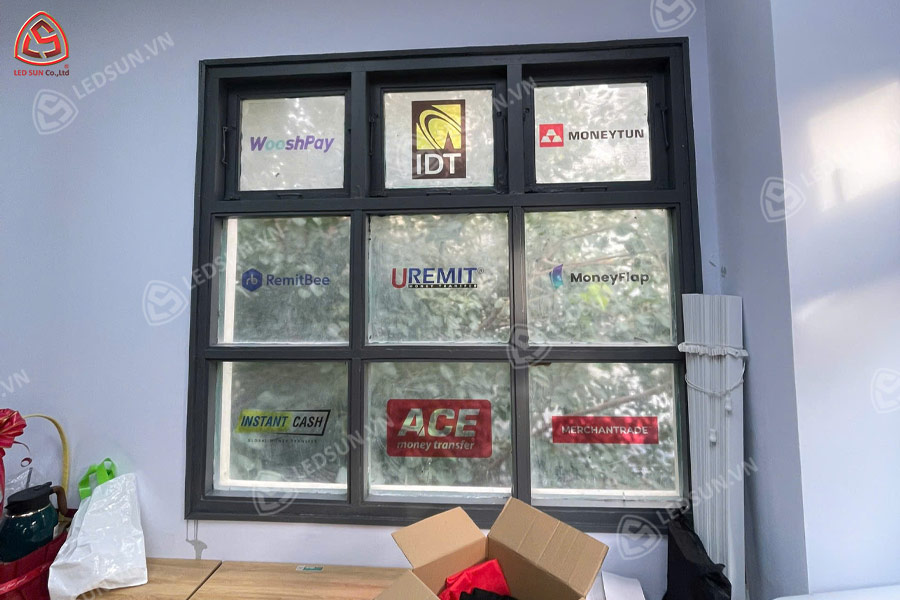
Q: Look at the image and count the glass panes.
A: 9